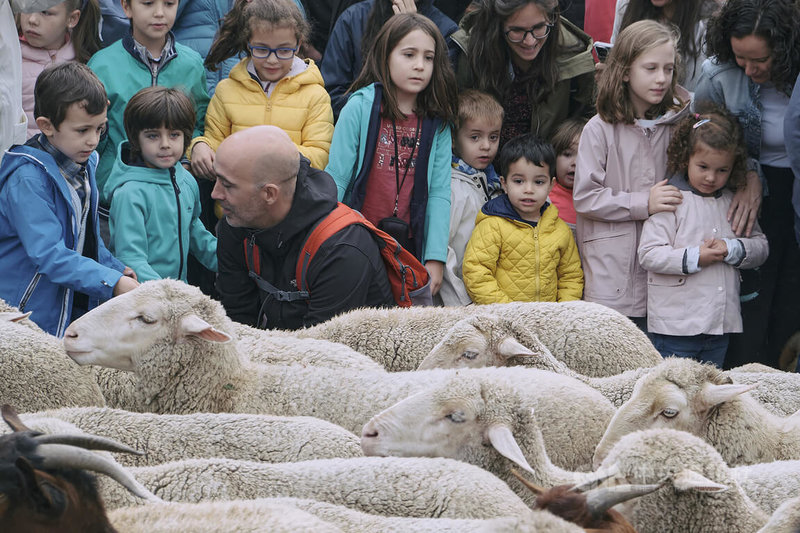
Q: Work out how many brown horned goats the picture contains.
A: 2